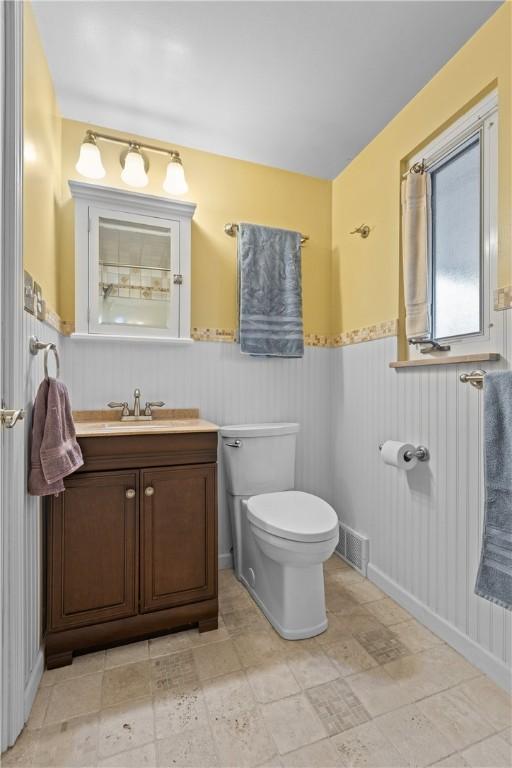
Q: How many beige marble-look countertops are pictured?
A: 1